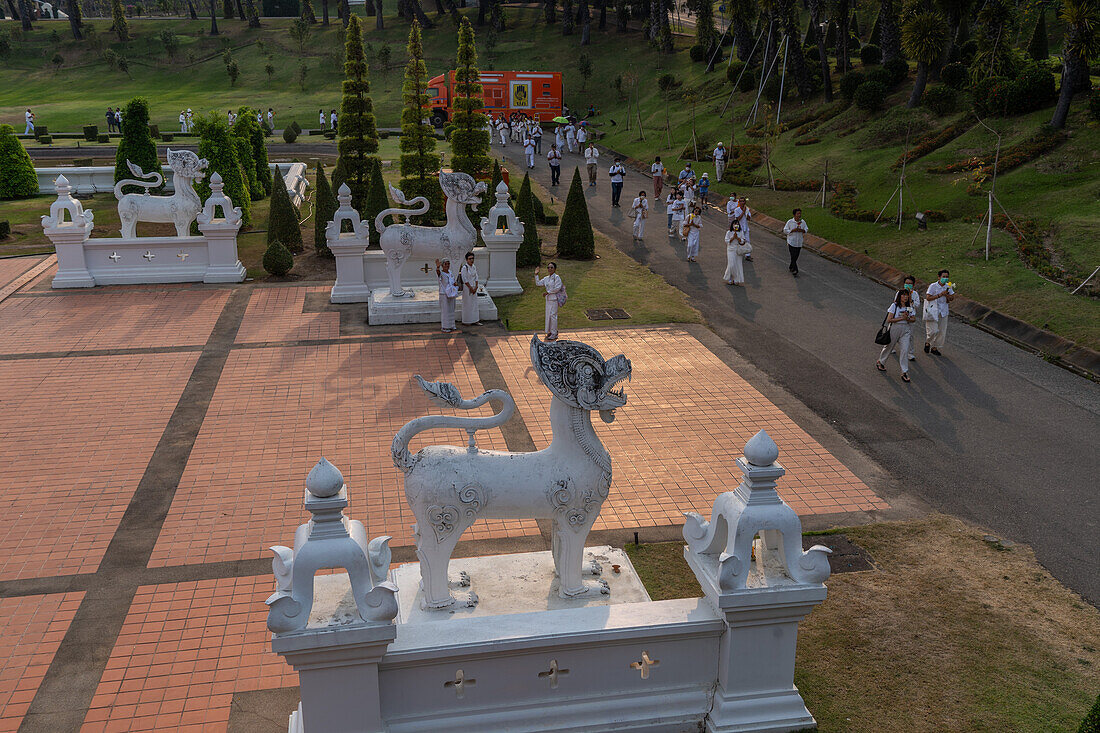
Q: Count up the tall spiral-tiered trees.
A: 3